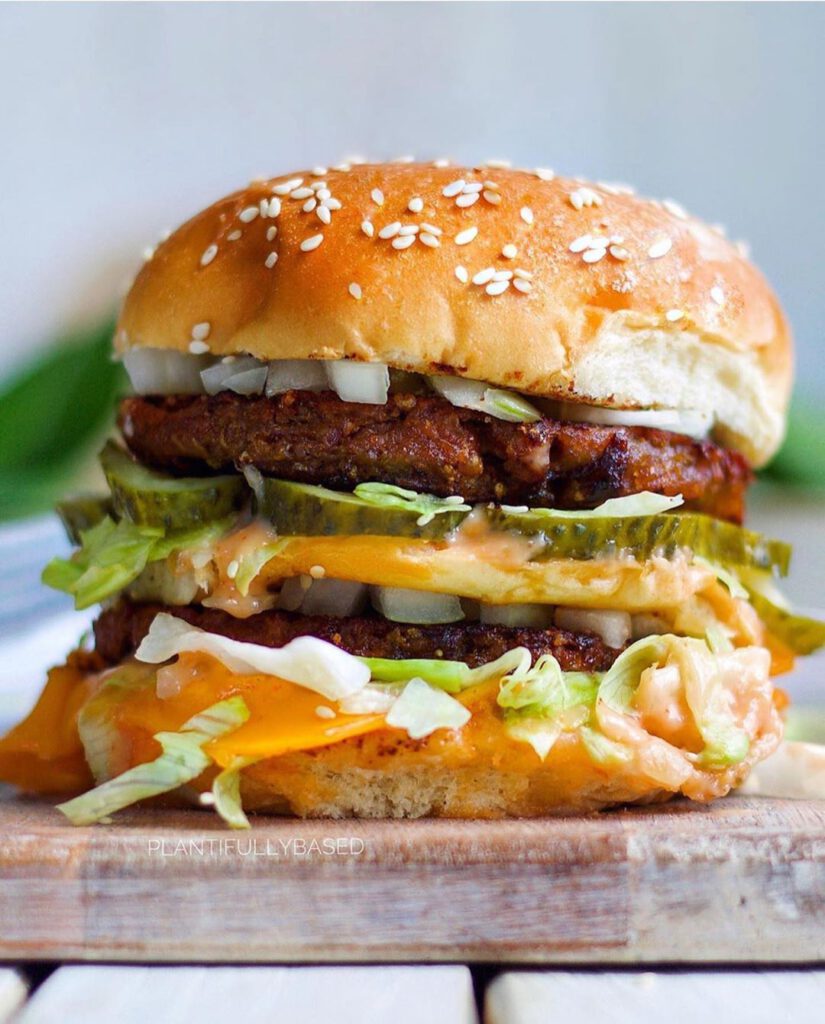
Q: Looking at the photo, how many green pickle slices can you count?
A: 5